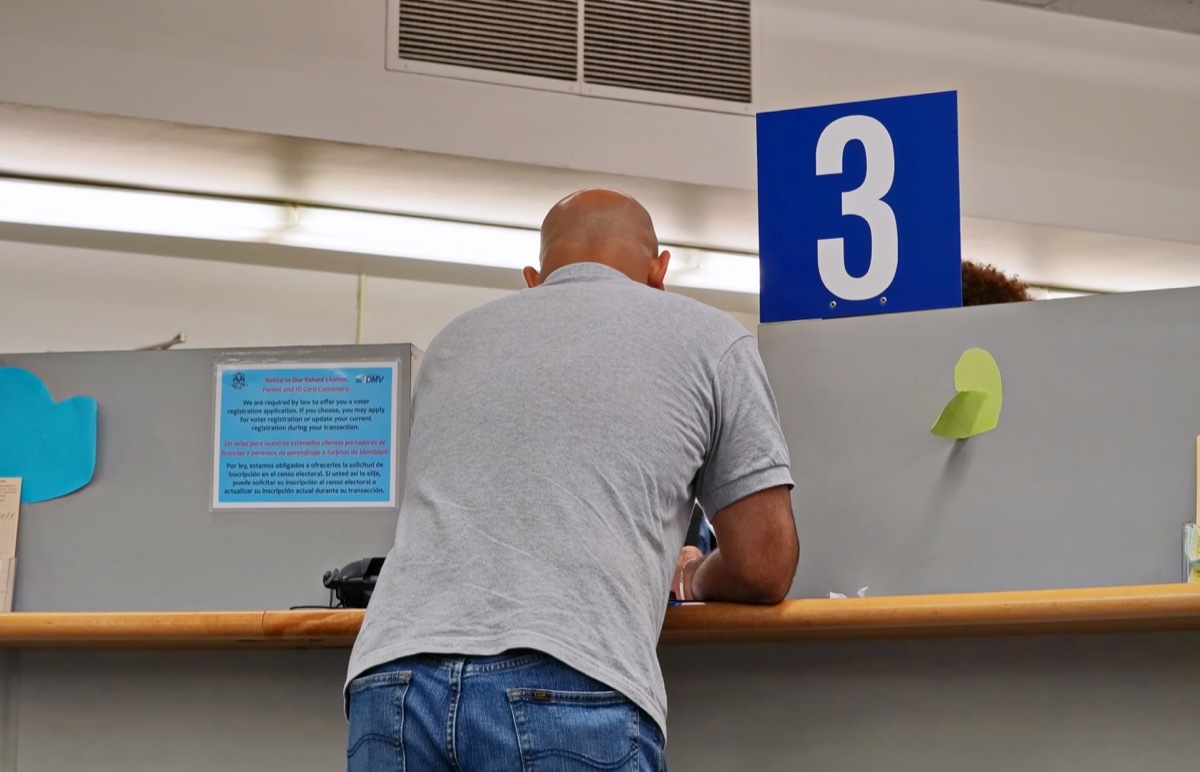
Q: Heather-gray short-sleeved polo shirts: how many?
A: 1